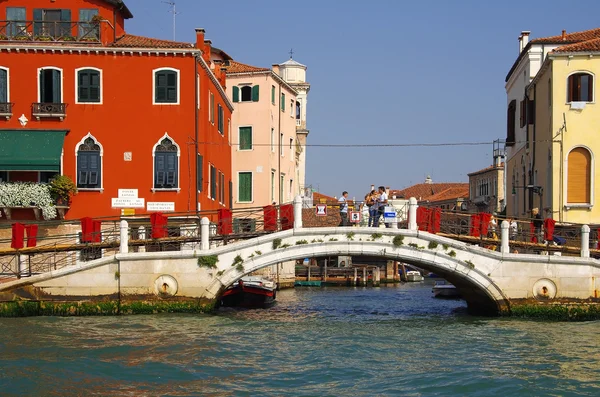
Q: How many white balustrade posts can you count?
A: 6